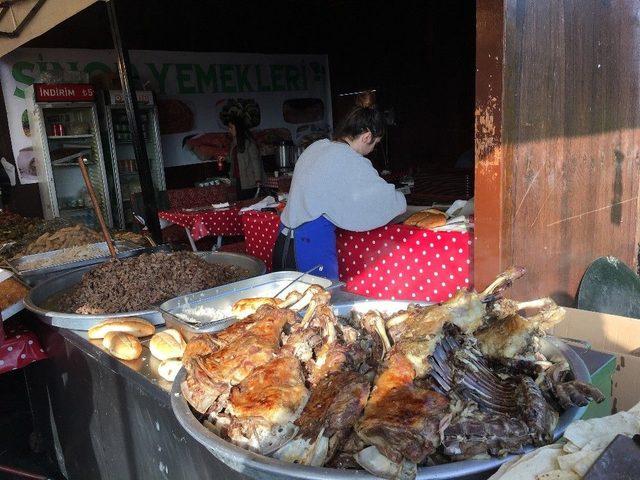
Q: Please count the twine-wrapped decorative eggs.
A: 0